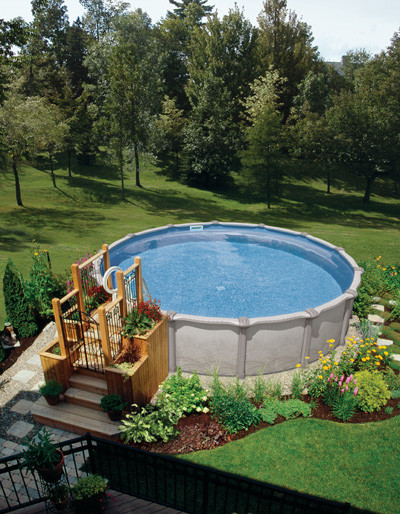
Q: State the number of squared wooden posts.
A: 6